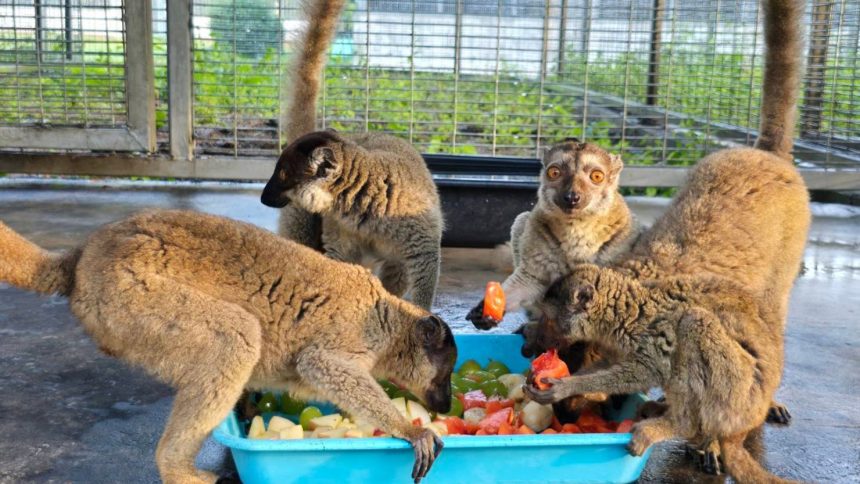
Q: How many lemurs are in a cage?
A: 5